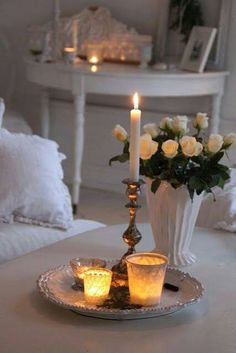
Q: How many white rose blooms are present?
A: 10